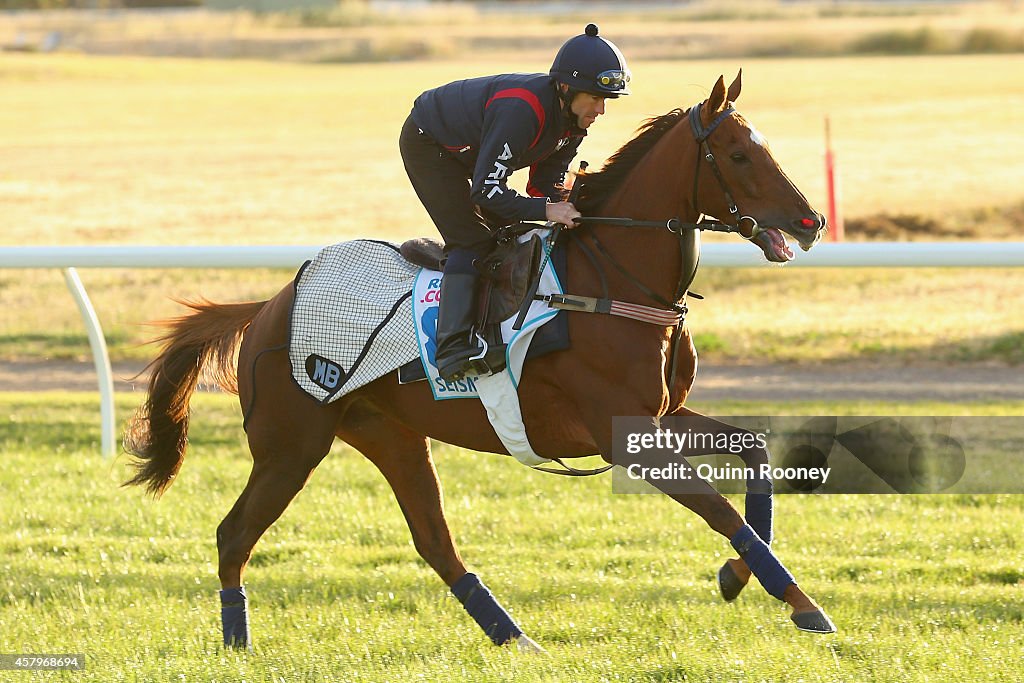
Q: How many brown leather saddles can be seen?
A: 1